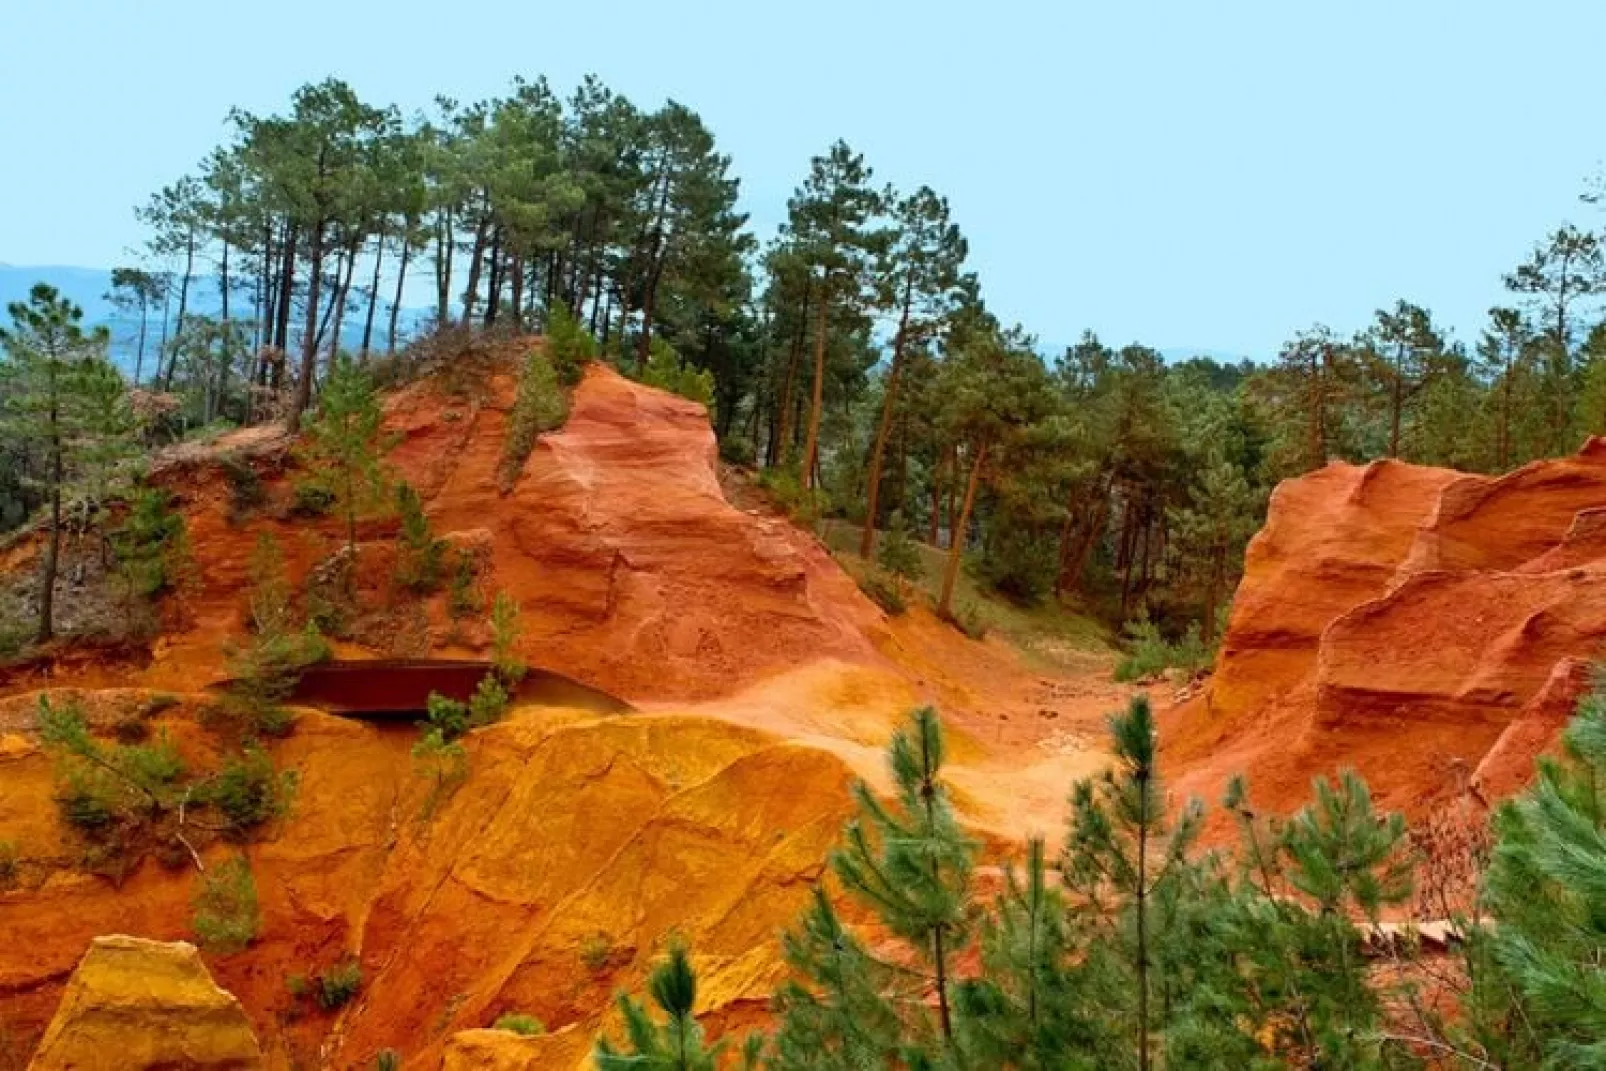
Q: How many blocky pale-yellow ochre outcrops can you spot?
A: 1